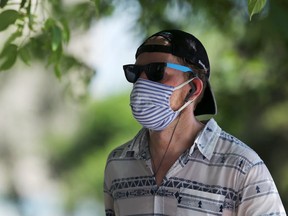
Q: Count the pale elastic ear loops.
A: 1